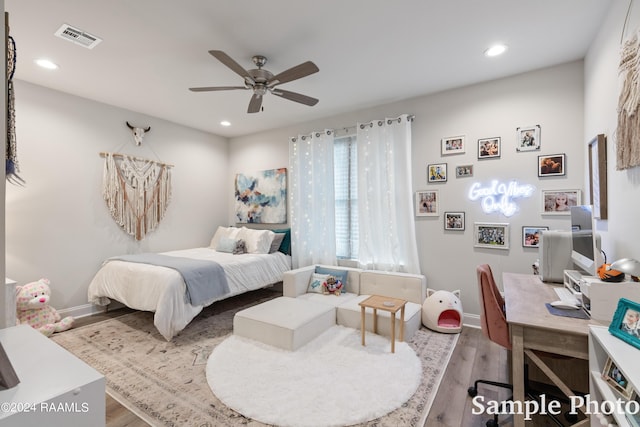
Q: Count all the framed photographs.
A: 13